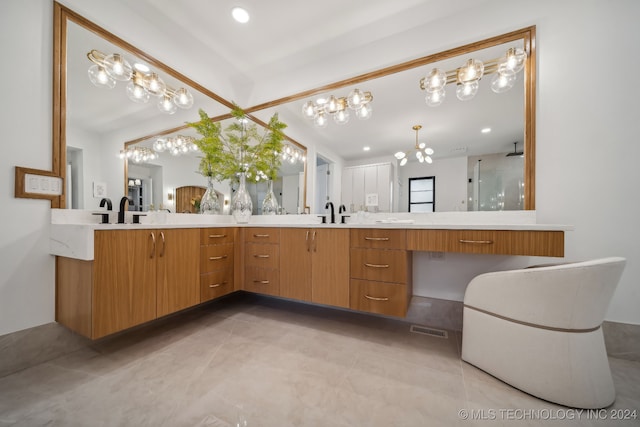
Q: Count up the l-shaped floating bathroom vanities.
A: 1